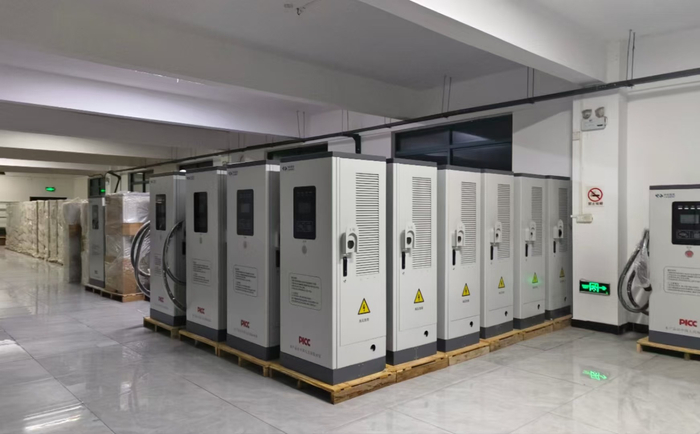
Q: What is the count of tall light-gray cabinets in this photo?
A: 11